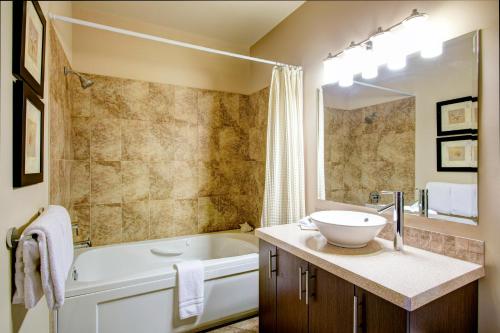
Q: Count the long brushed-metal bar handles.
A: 4